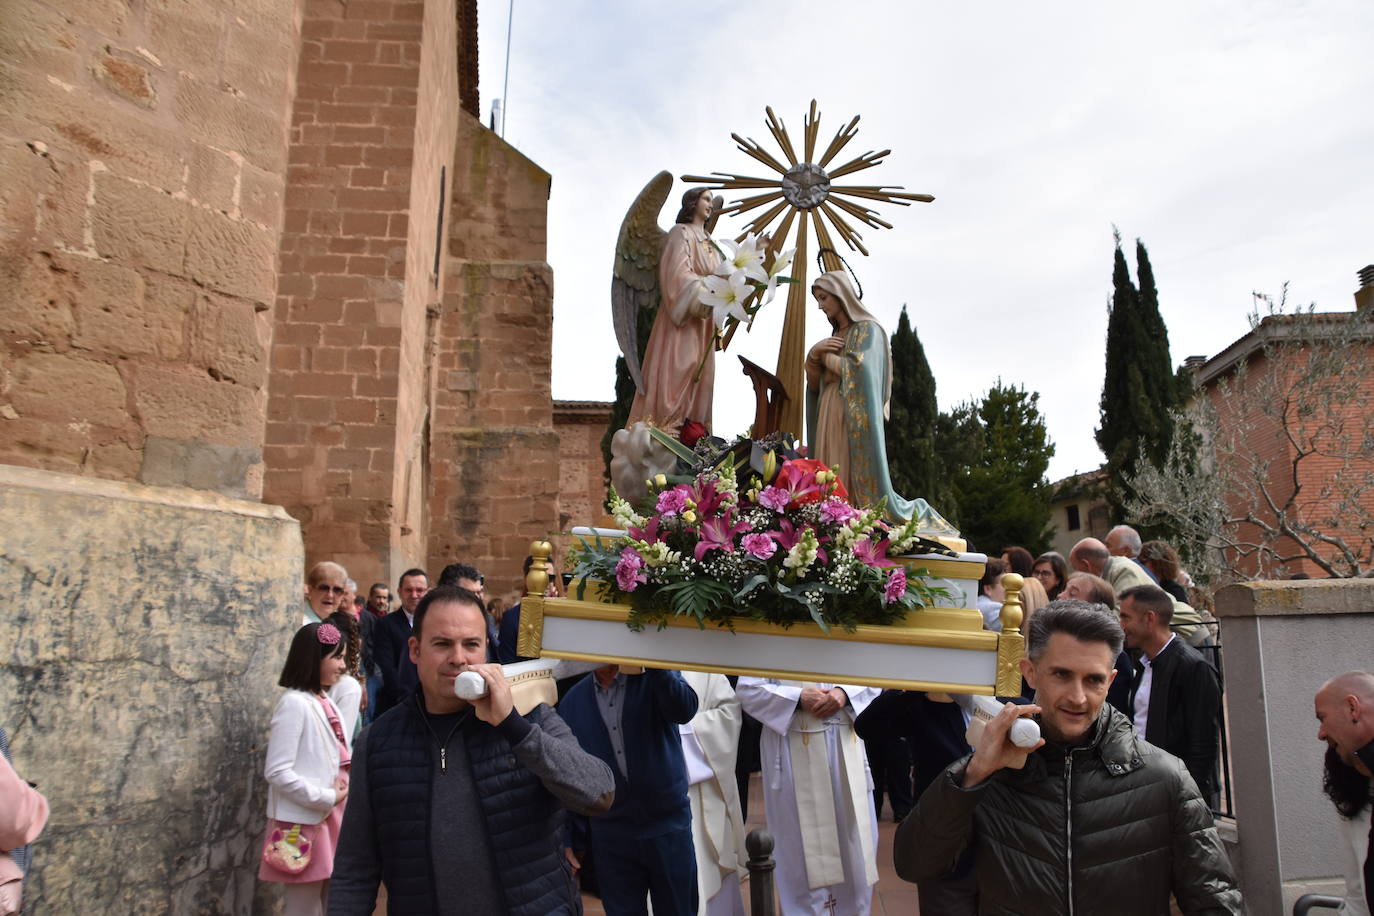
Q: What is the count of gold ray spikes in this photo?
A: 14